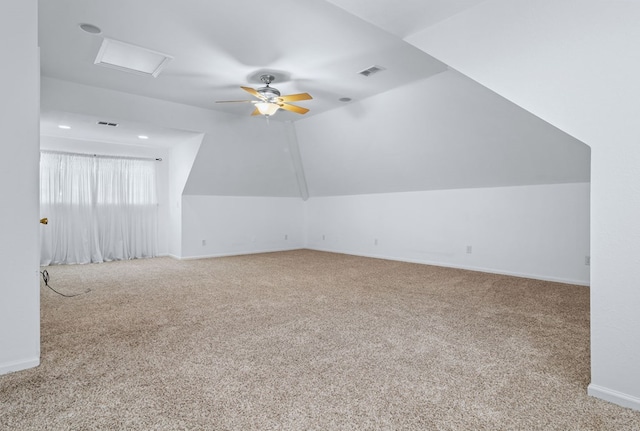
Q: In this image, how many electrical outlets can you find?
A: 6